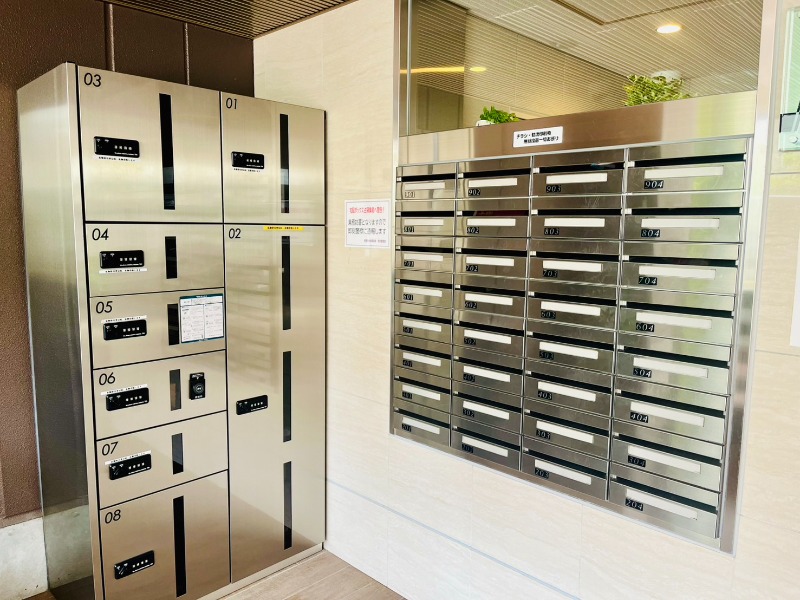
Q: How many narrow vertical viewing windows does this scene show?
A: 10